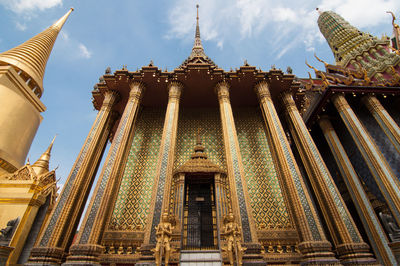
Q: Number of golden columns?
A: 9